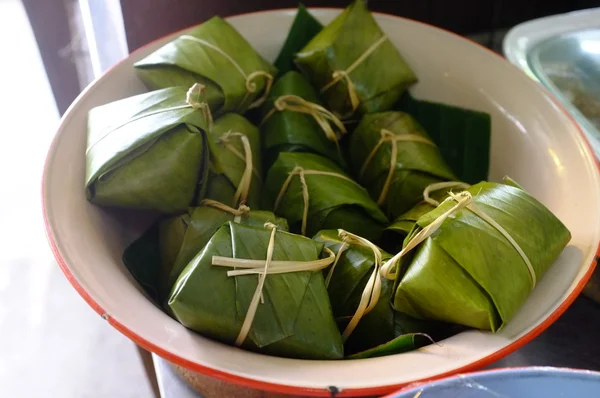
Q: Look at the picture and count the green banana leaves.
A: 12